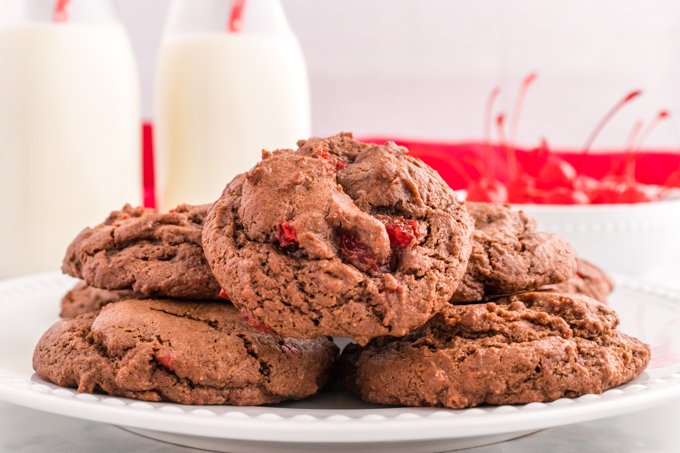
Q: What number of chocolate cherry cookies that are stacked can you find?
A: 7